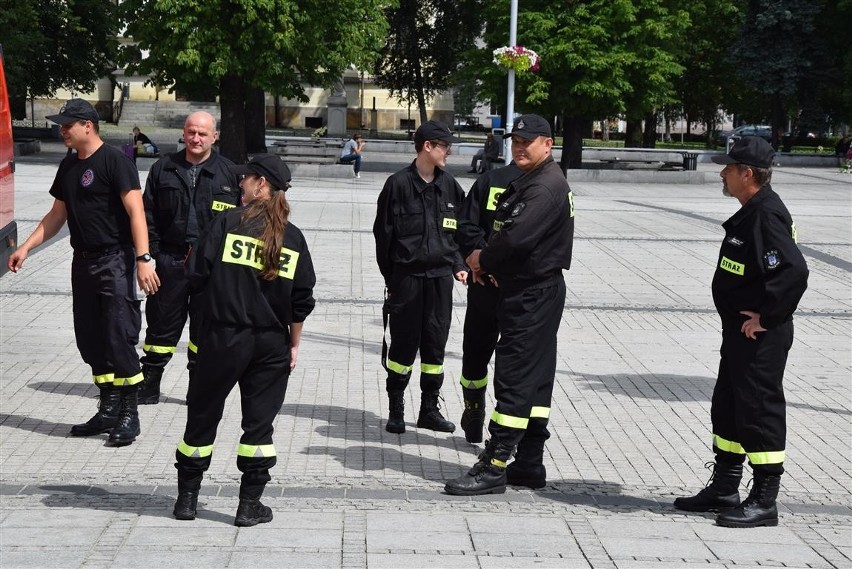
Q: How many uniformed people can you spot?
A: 7